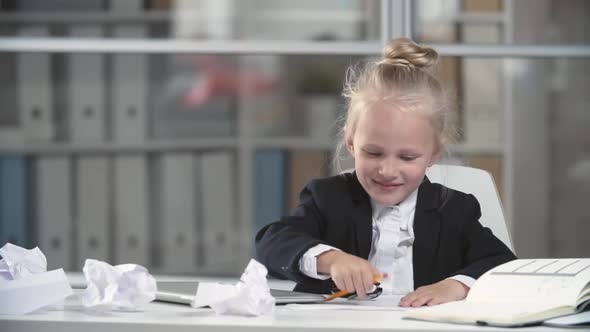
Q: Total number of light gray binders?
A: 8